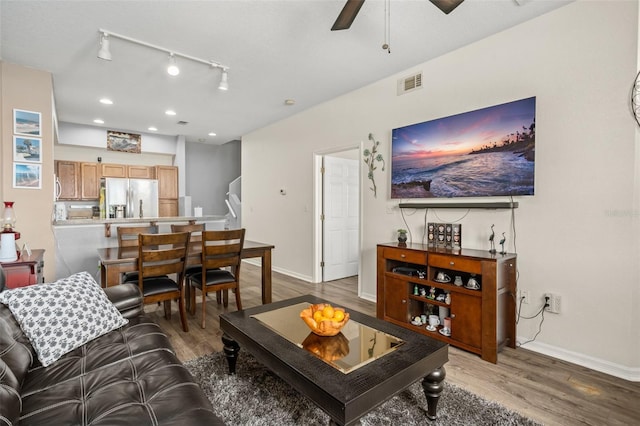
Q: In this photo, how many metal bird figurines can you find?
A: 2